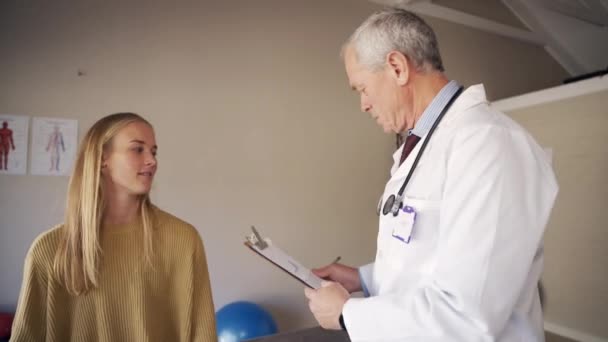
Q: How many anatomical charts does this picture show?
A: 2